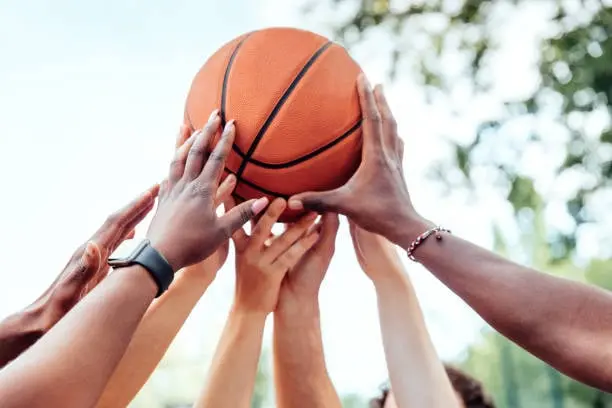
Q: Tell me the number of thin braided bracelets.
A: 1